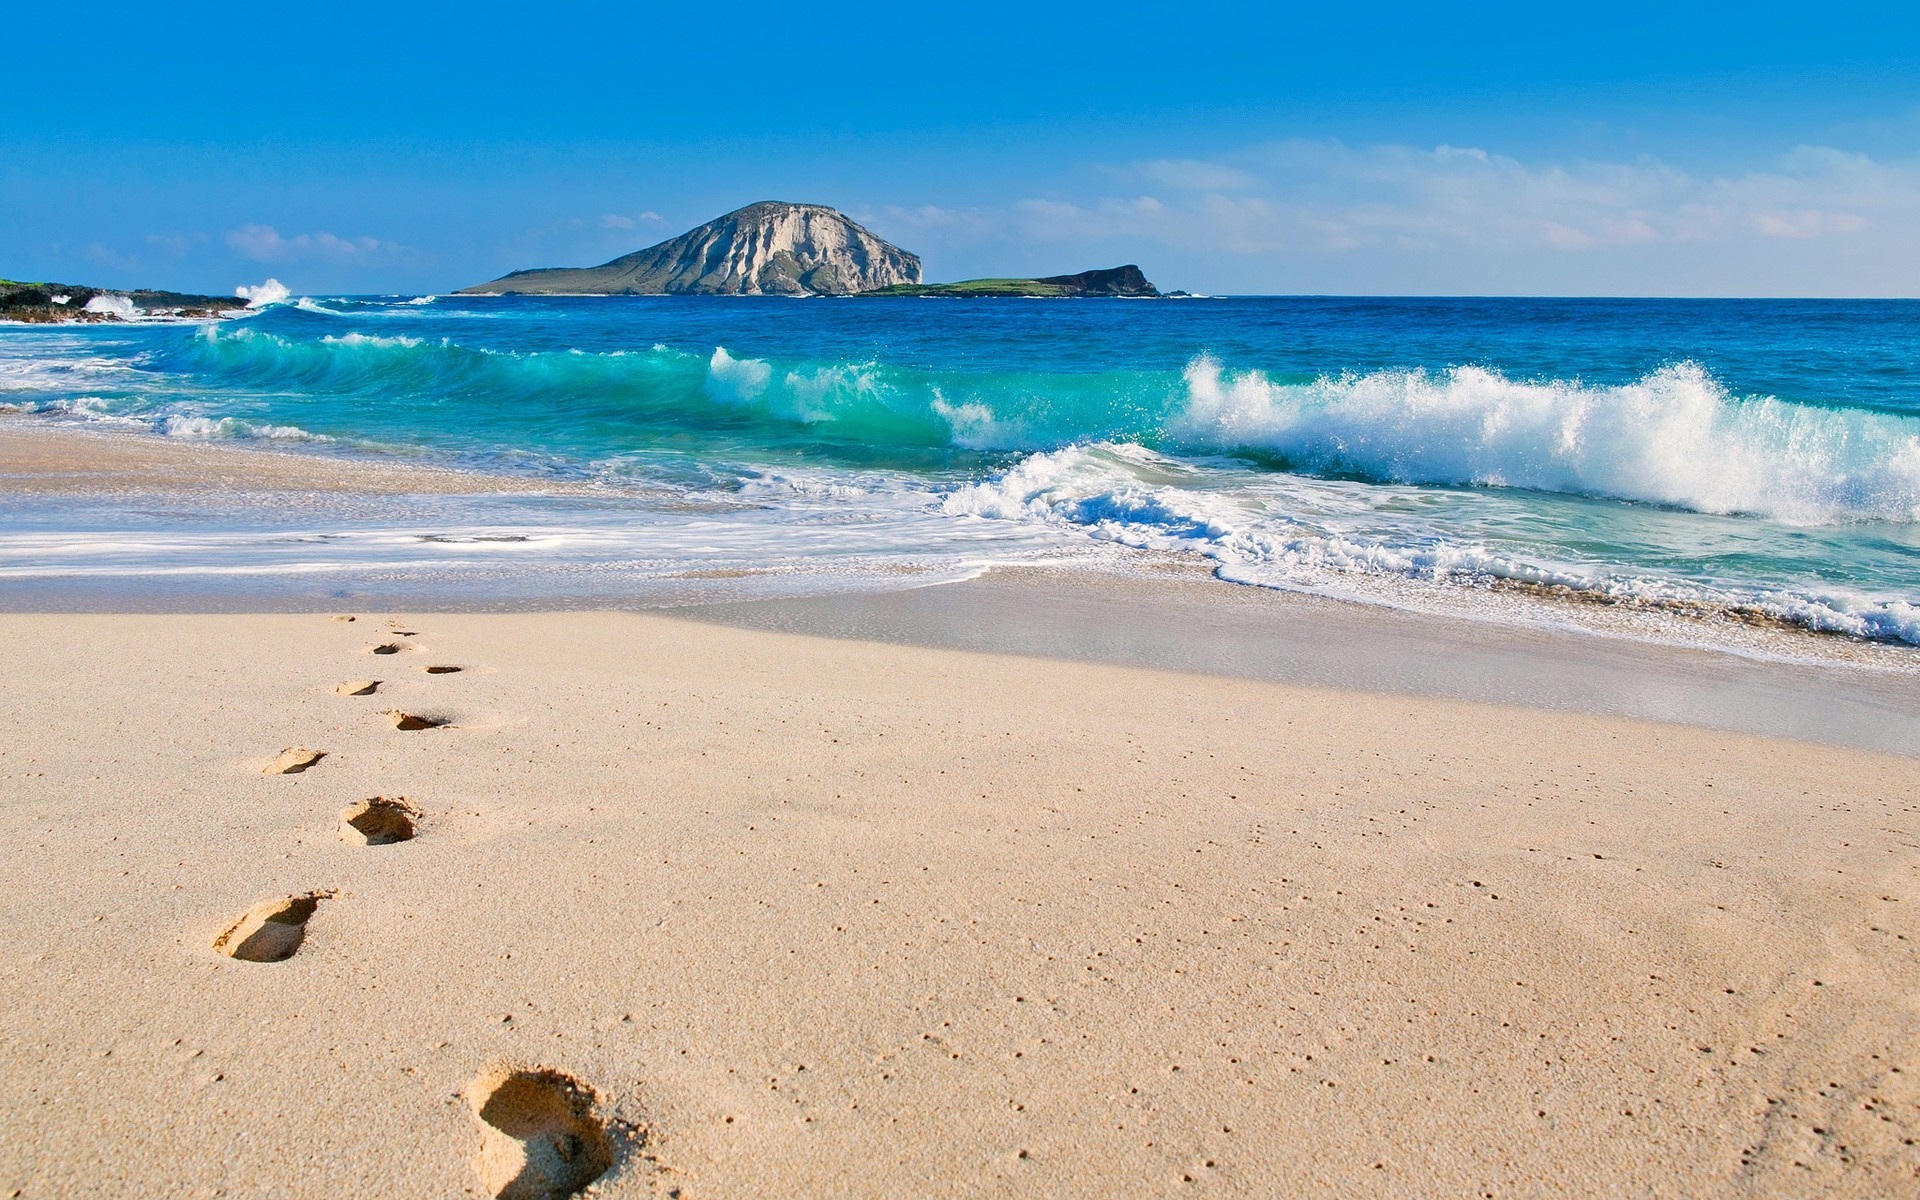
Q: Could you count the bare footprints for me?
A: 10